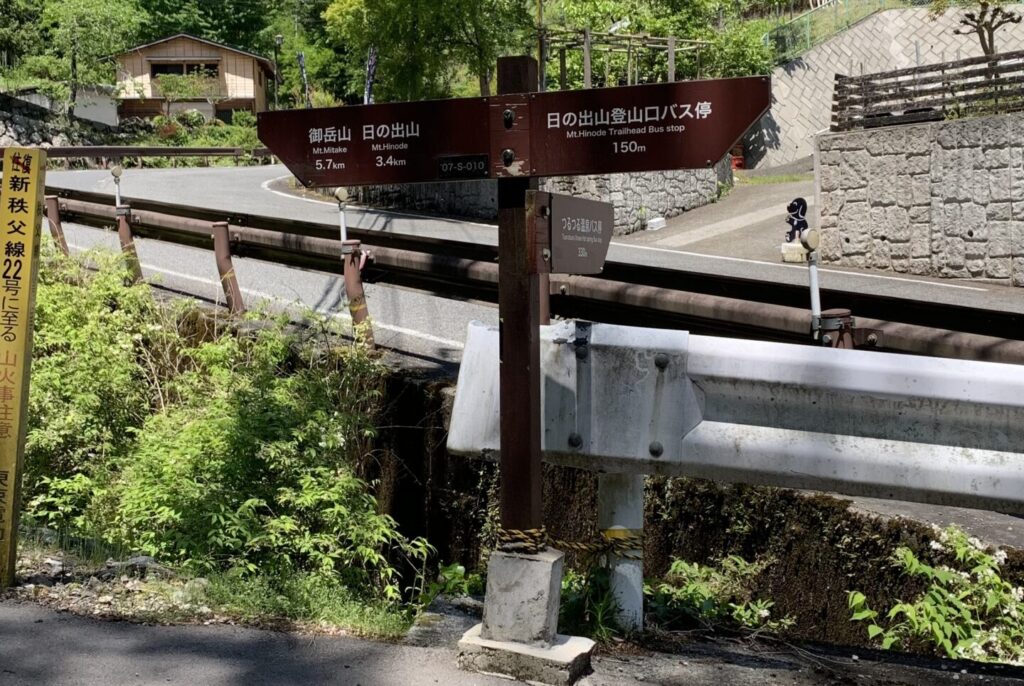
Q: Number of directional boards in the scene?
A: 3